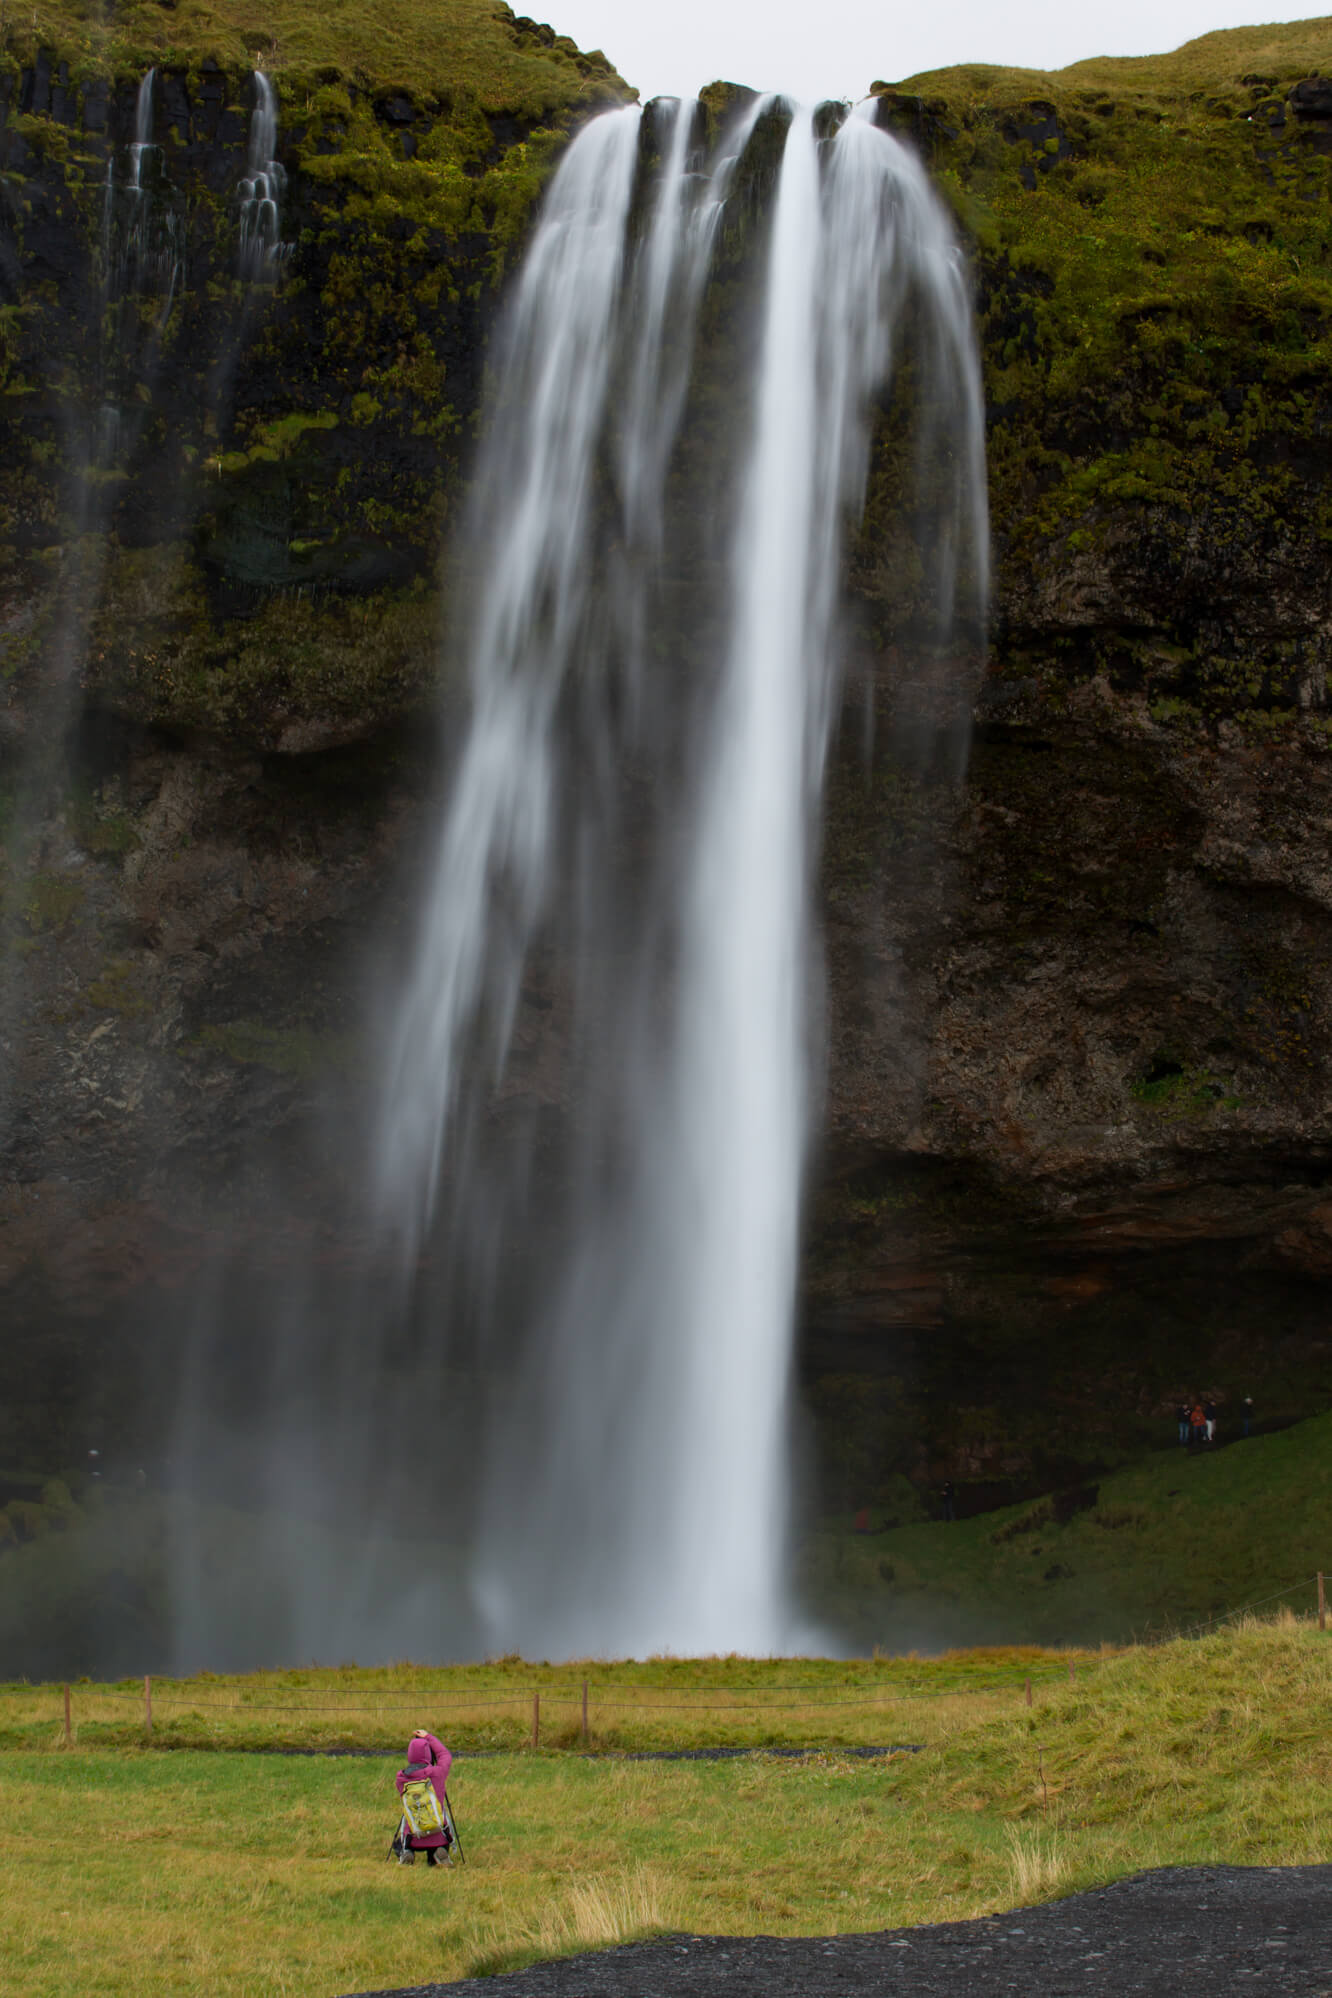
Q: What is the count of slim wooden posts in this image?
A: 7